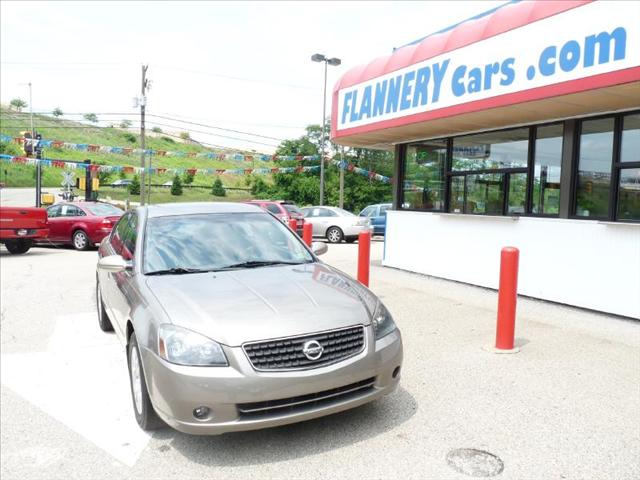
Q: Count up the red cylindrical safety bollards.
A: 4